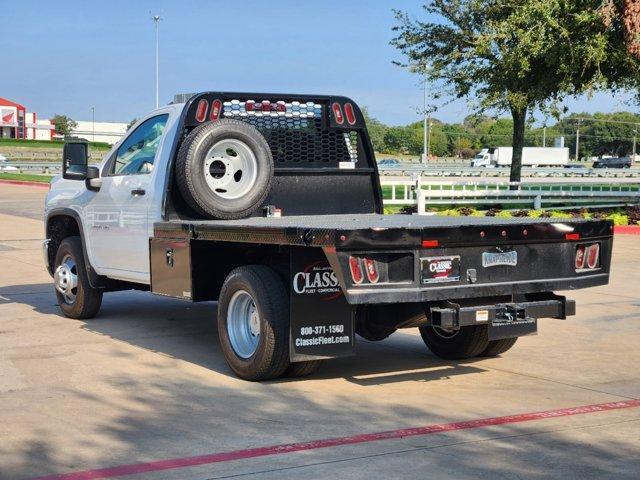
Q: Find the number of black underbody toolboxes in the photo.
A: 1